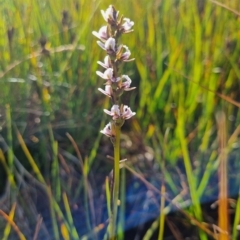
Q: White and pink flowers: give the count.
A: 12